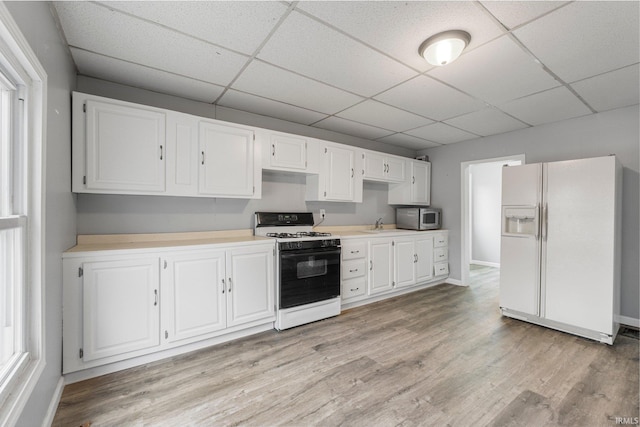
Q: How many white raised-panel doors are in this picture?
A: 13